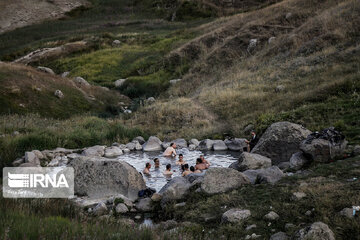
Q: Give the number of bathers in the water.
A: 10